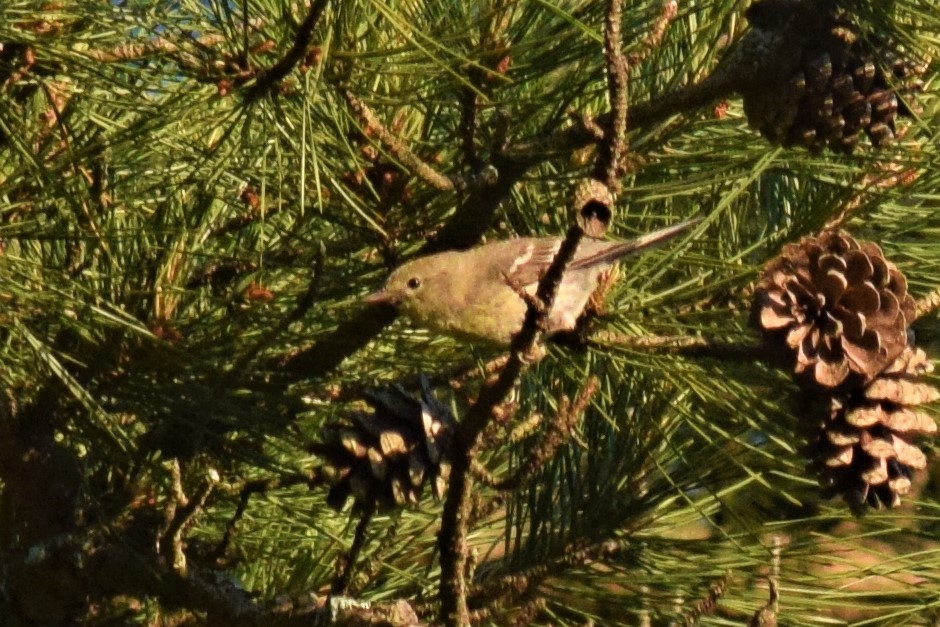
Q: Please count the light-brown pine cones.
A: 2